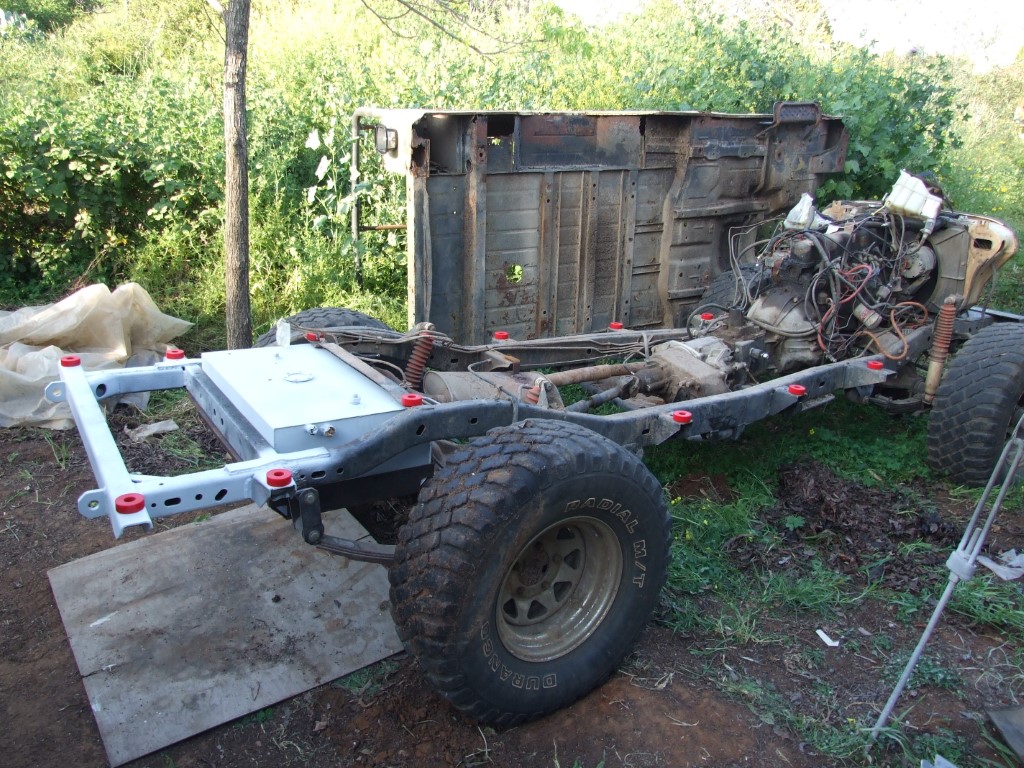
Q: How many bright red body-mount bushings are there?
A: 12